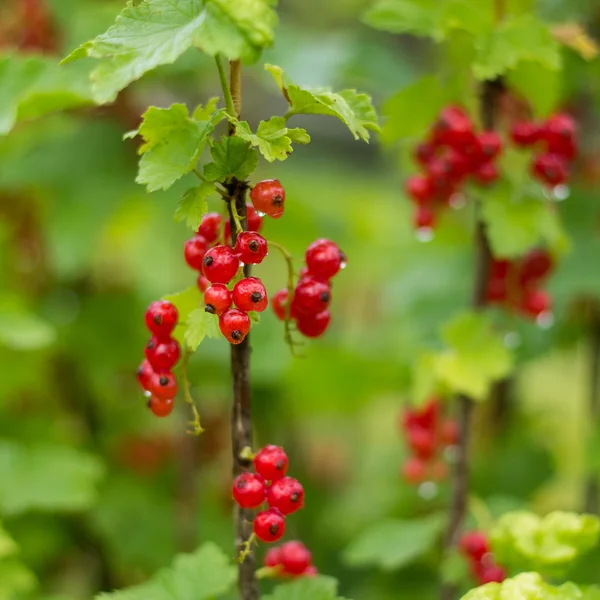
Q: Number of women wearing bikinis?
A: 0